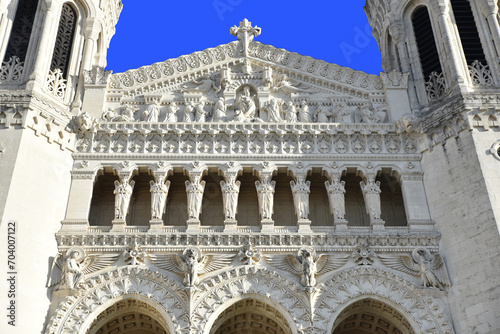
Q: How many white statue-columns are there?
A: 8